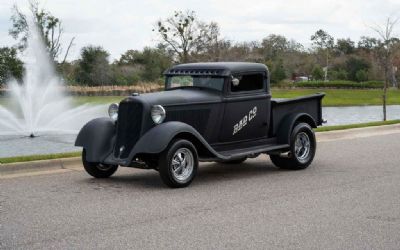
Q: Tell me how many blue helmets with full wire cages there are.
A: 0